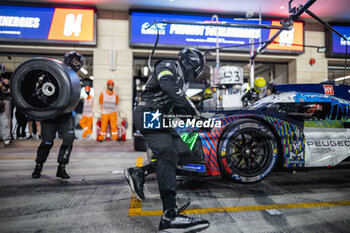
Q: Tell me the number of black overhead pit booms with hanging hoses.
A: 2